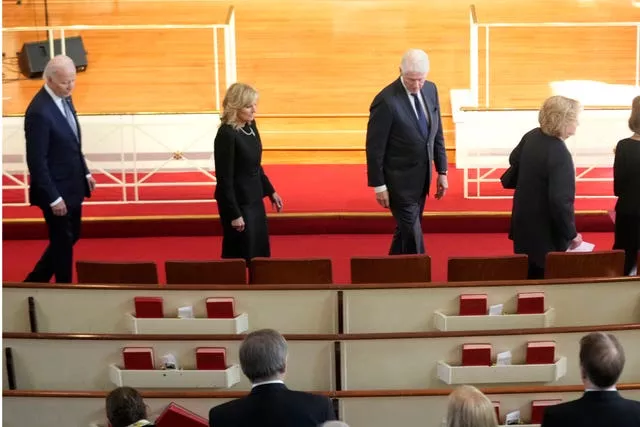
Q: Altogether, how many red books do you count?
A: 11